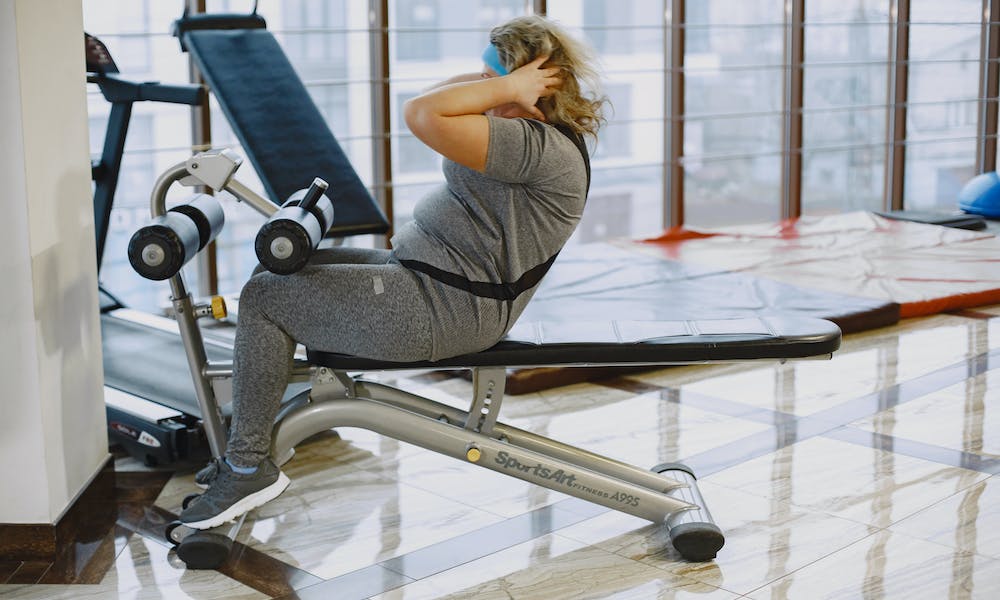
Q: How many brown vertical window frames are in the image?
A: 7